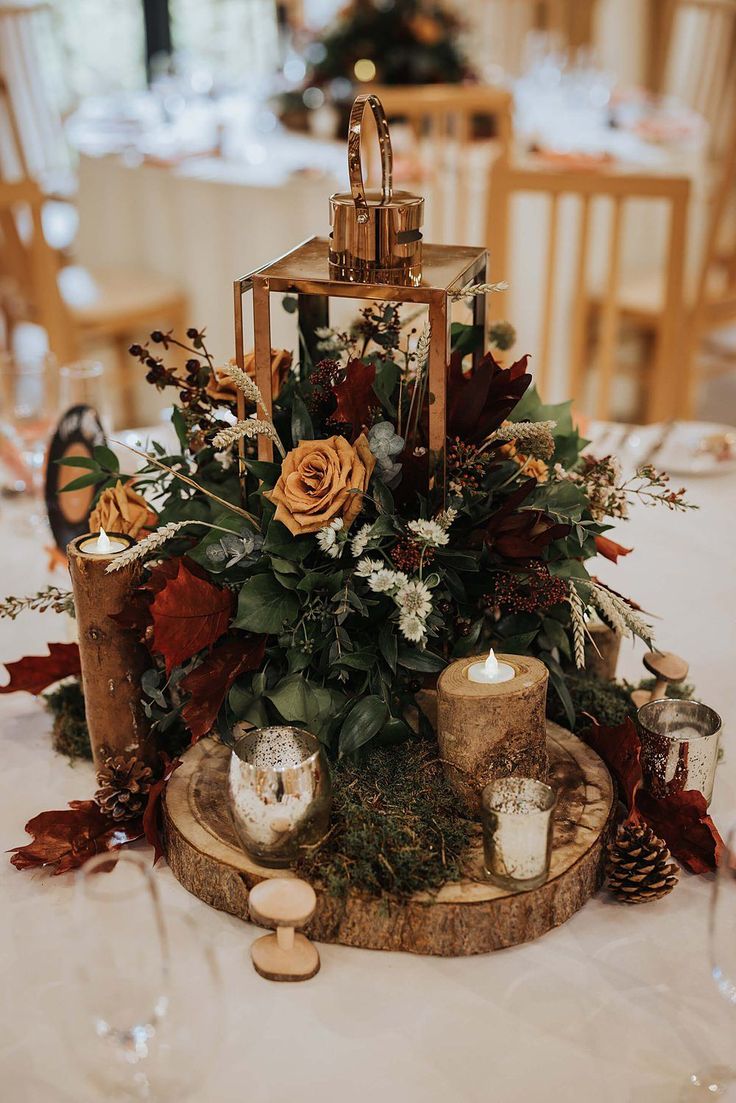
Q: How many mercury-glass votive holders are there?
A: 3